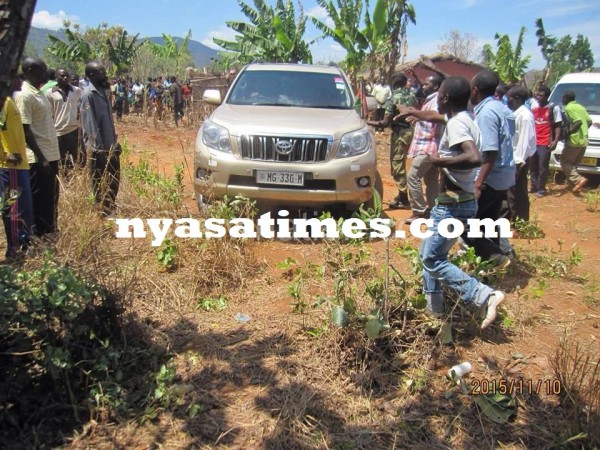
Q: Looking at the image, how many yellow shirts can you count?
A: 1